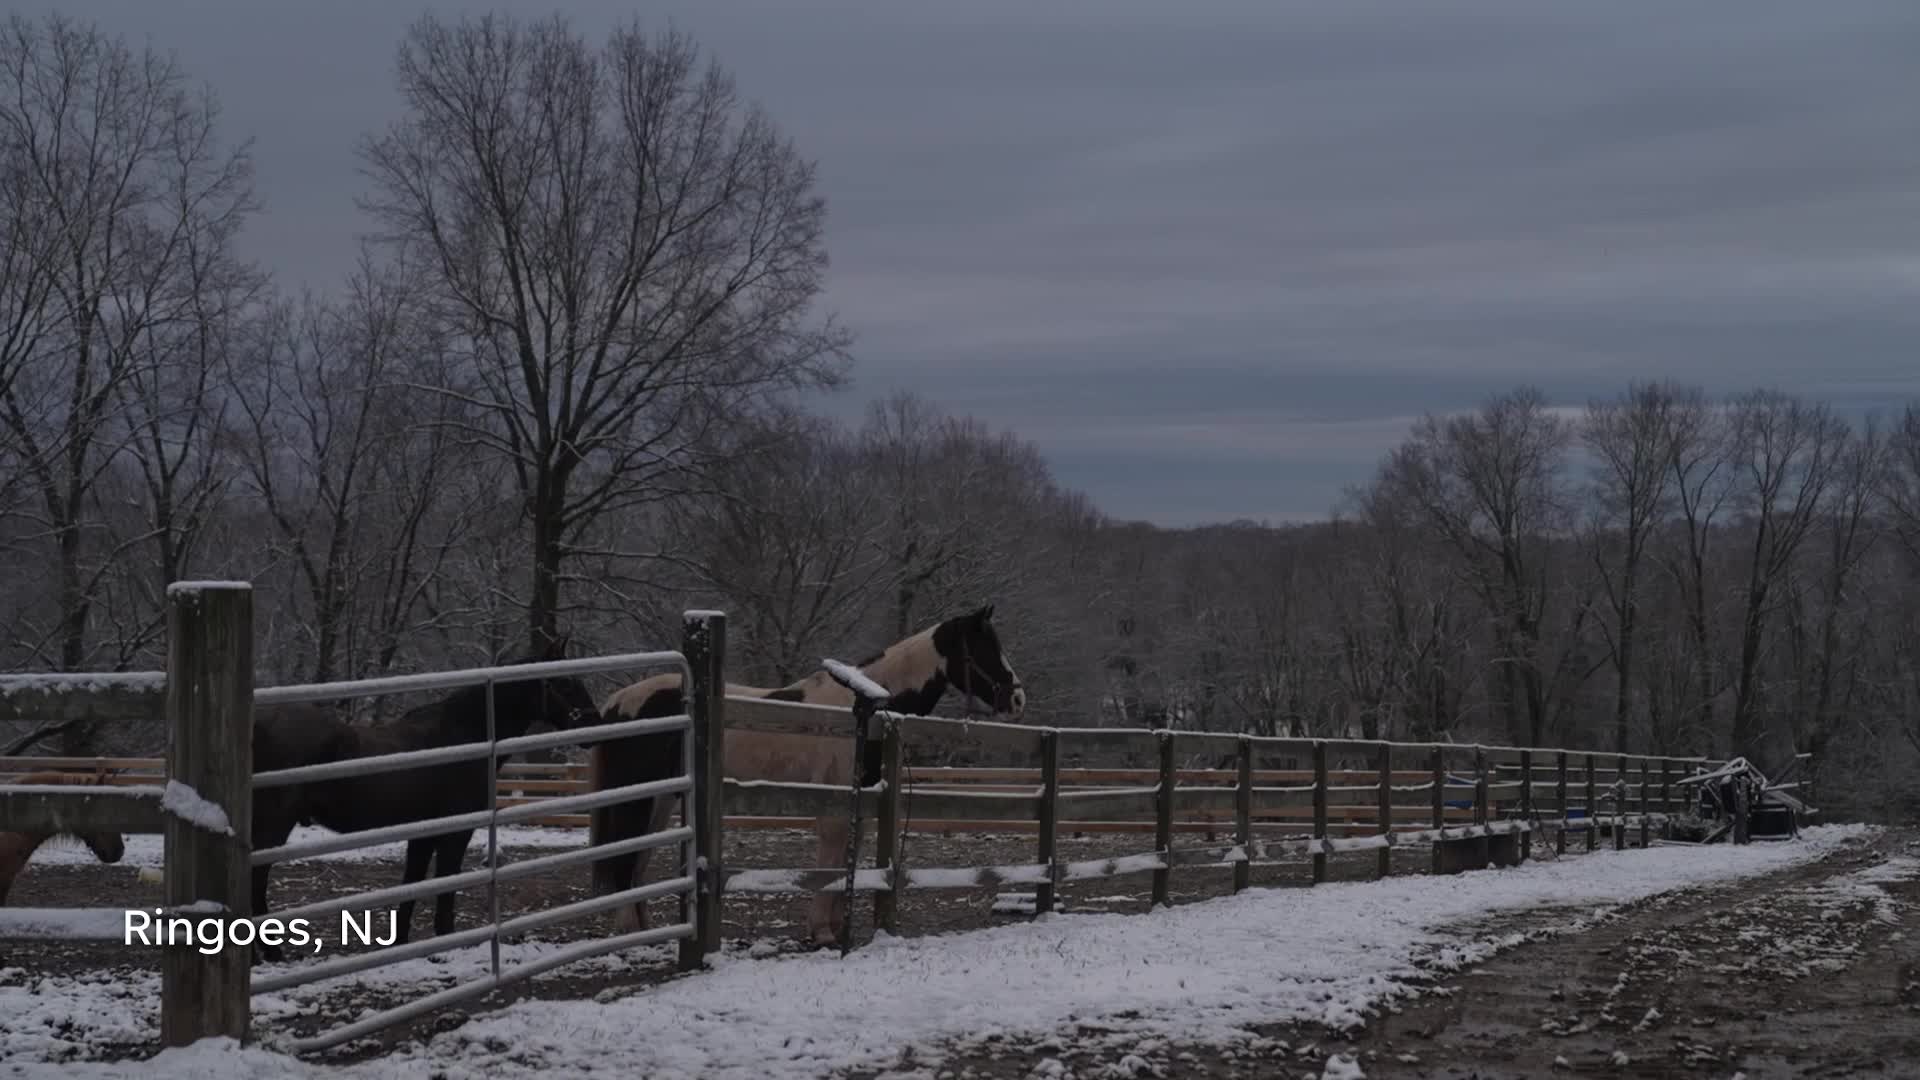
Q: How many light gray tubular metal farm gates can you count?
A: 1